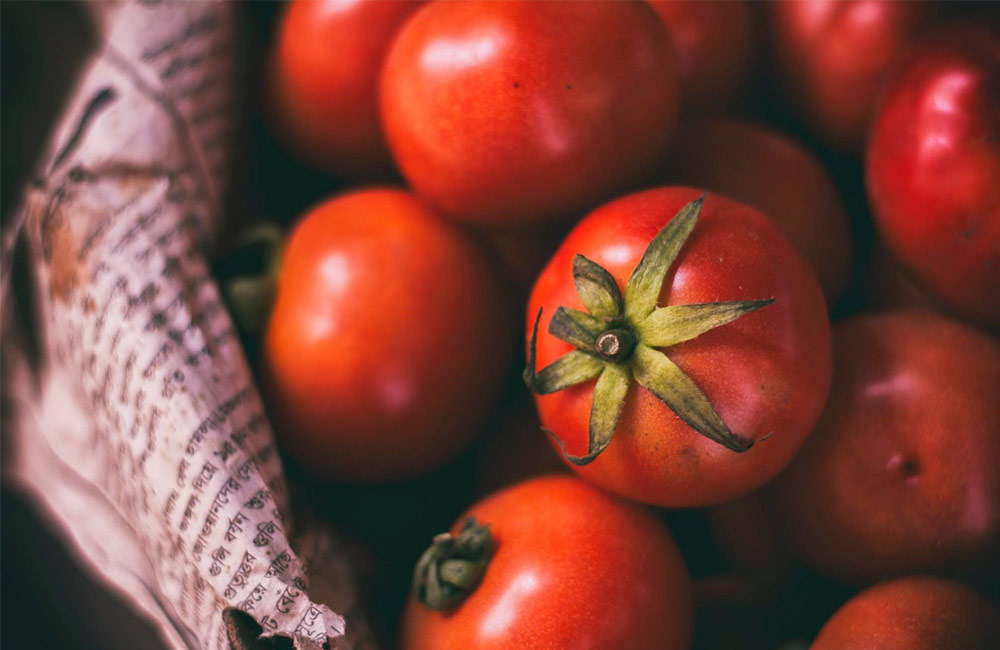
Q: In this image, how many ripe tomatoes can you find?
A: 11